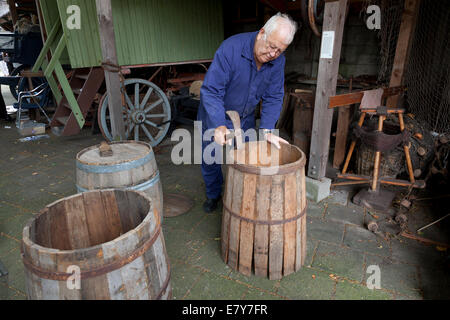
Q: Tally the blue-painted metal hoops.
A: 2